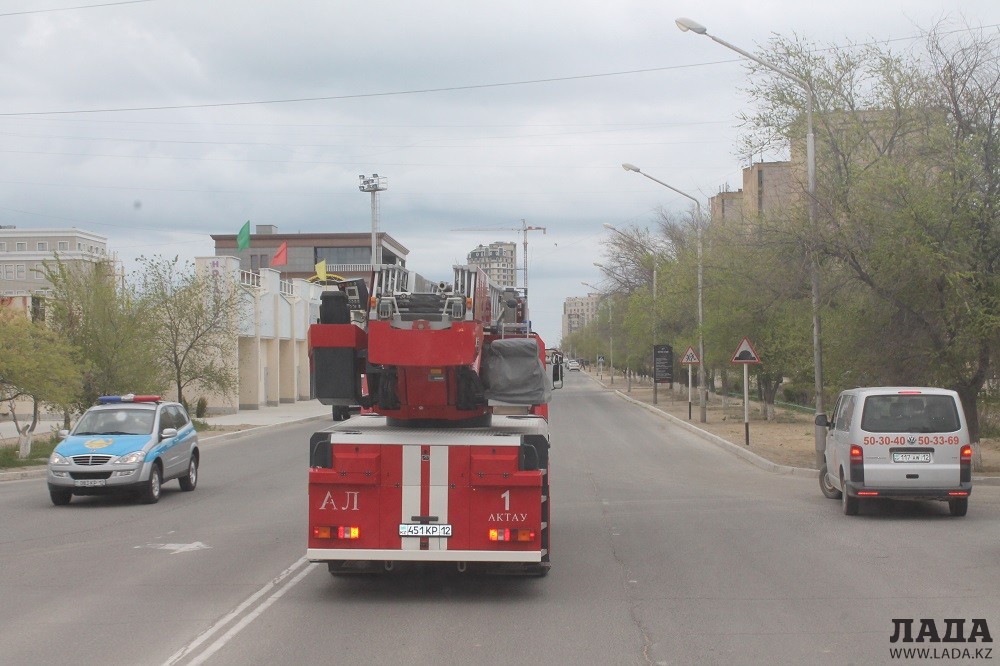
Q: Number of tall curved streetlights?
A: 5